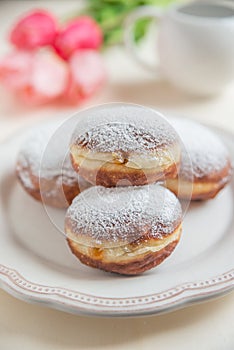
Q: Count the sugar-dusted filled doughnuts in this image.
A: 4